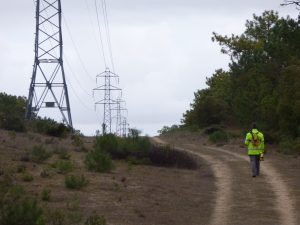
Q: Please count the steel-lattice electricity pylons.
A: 4